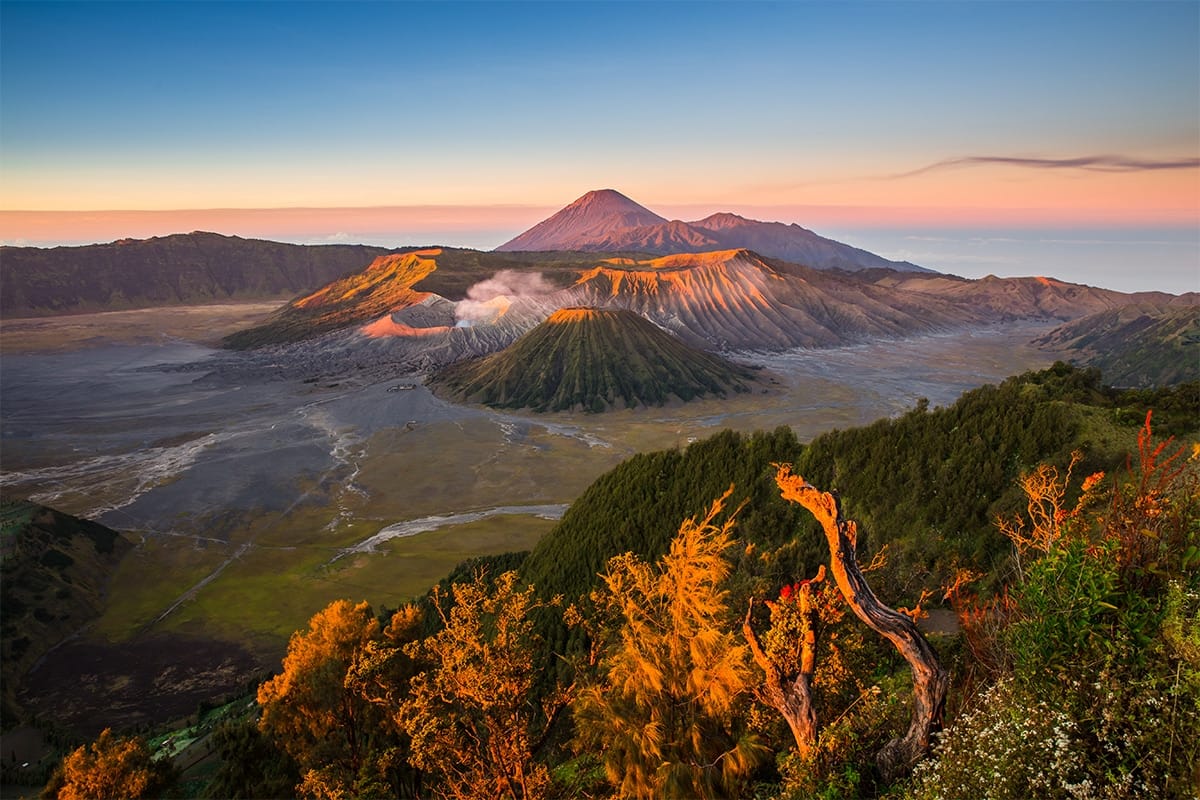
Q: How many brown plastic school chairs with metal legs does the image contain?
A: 0